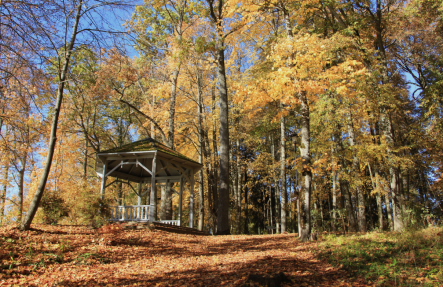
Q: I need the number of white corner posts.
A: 5